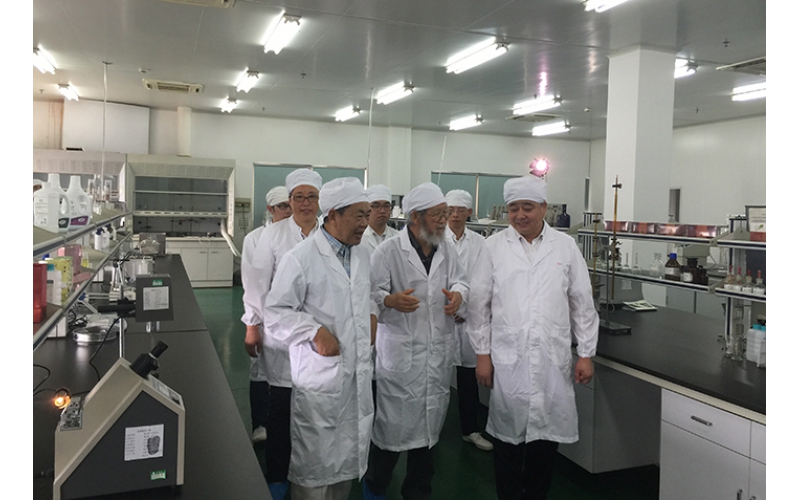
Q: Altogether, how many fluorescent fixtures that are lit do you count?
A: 14